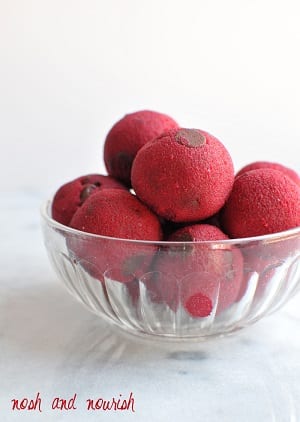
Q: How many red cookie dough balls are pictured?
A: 7